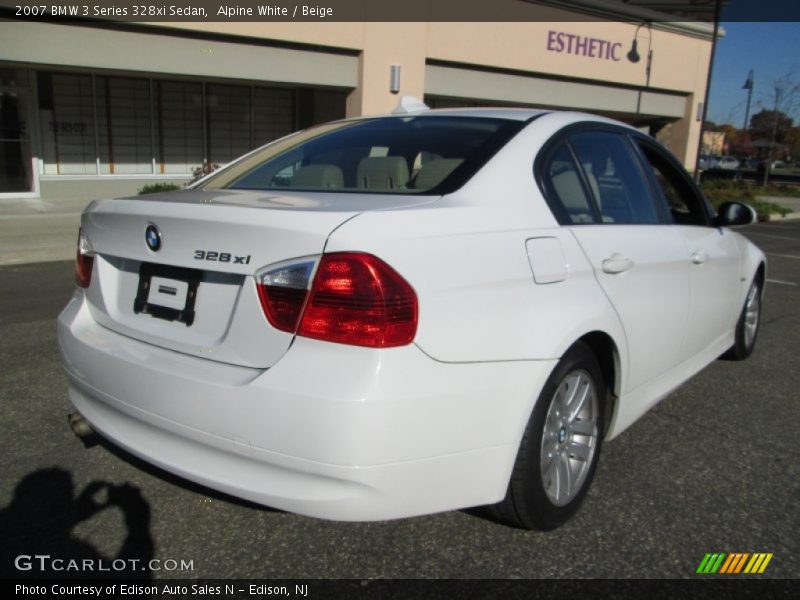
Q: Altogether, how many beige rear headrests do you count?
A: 3